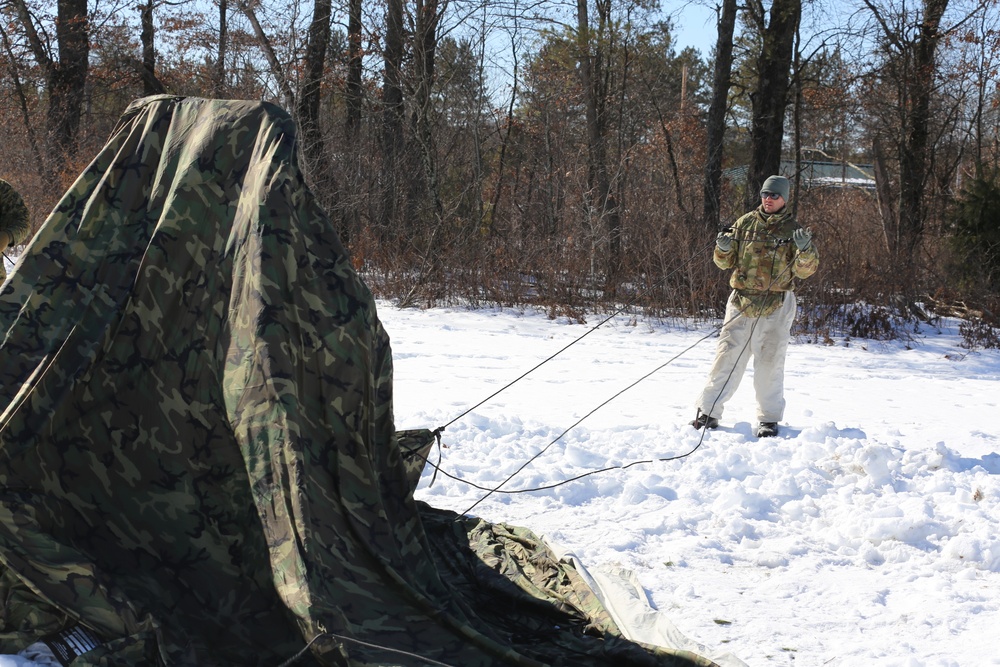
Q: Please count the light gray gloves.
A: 2